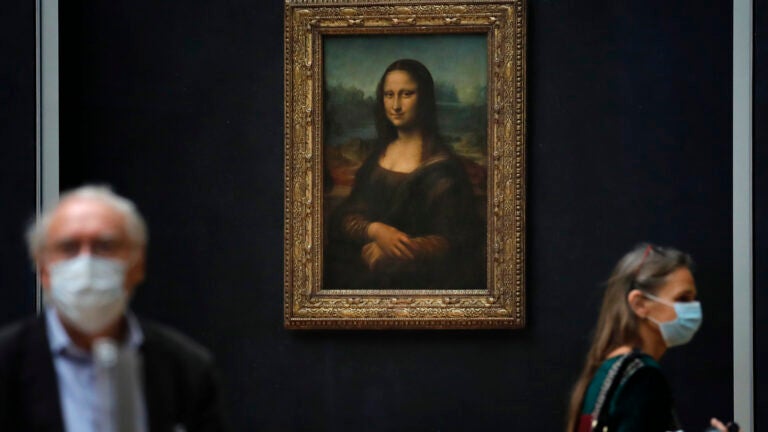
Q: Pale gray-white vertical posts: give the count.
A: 2